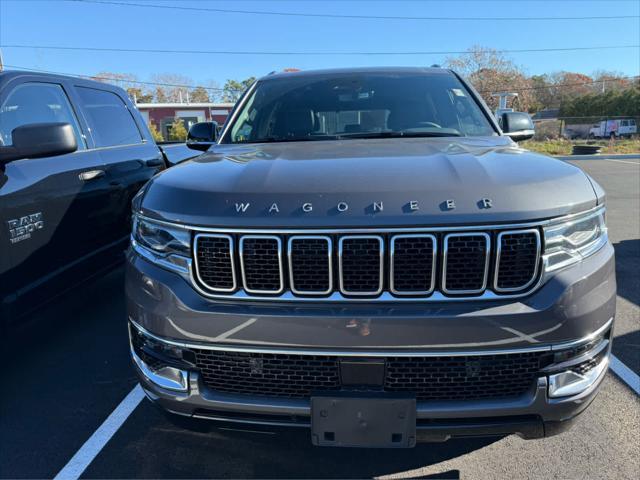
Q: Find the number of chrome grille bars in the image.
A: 7